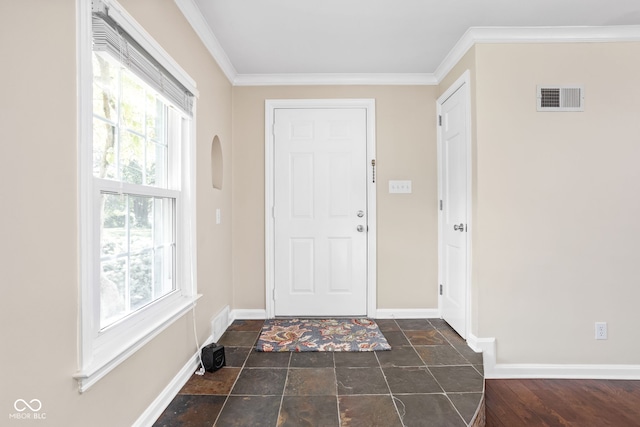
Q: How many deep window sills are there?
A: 1